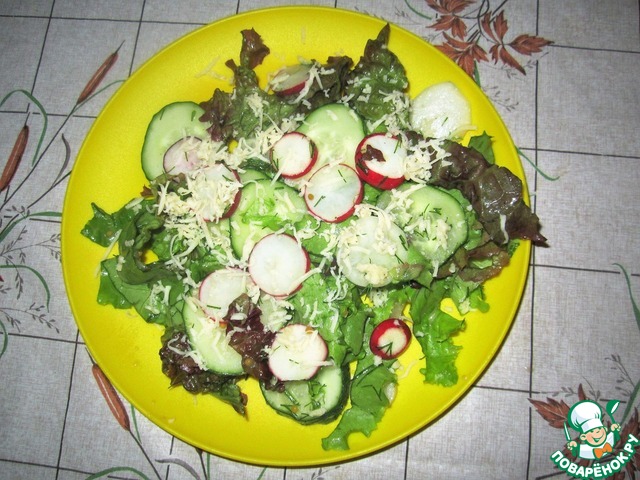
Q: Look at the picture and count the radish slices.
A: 10